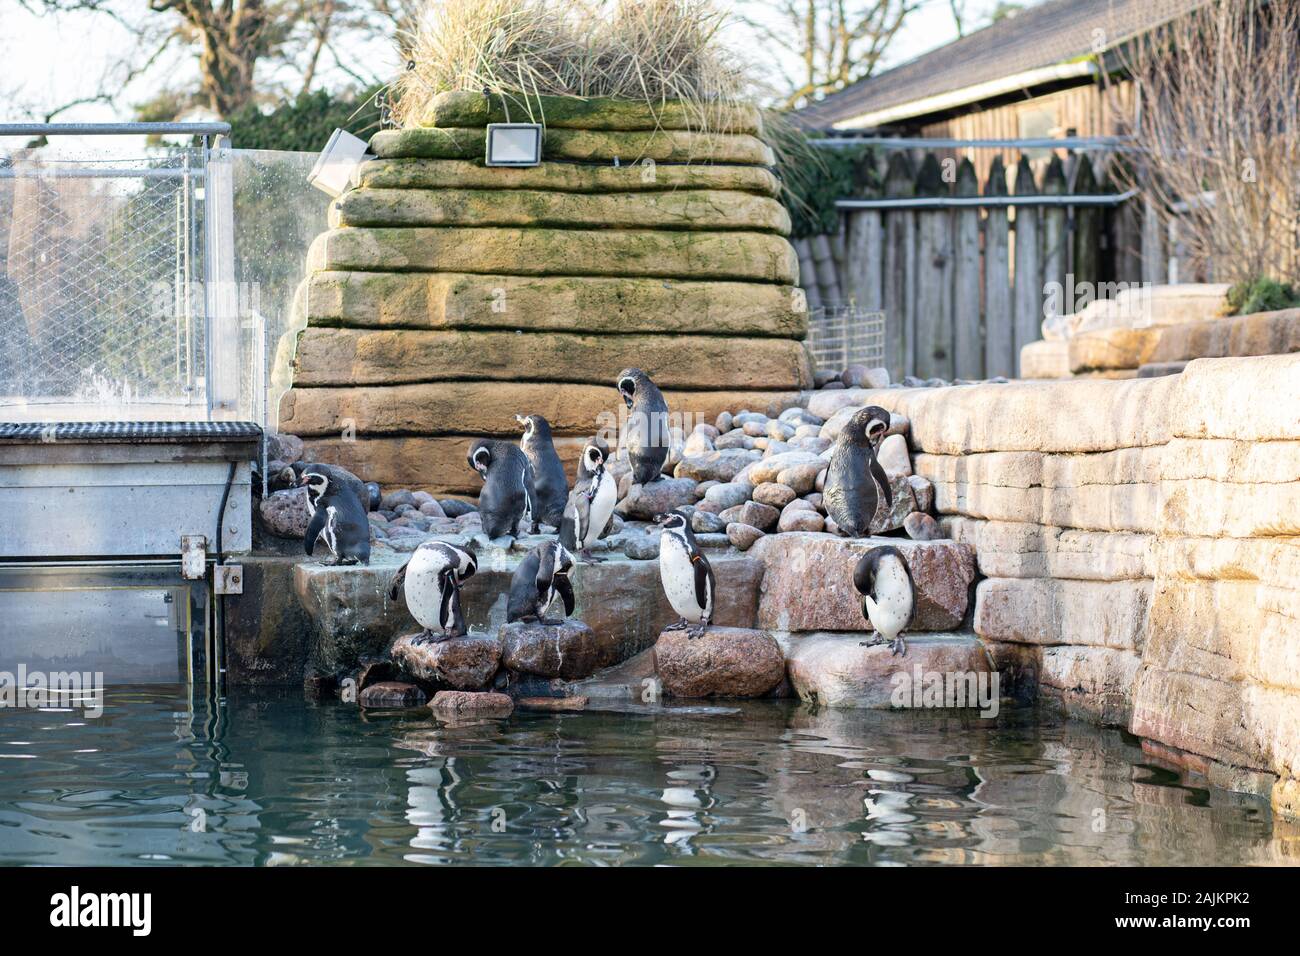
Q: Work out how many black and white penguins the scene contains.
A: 10